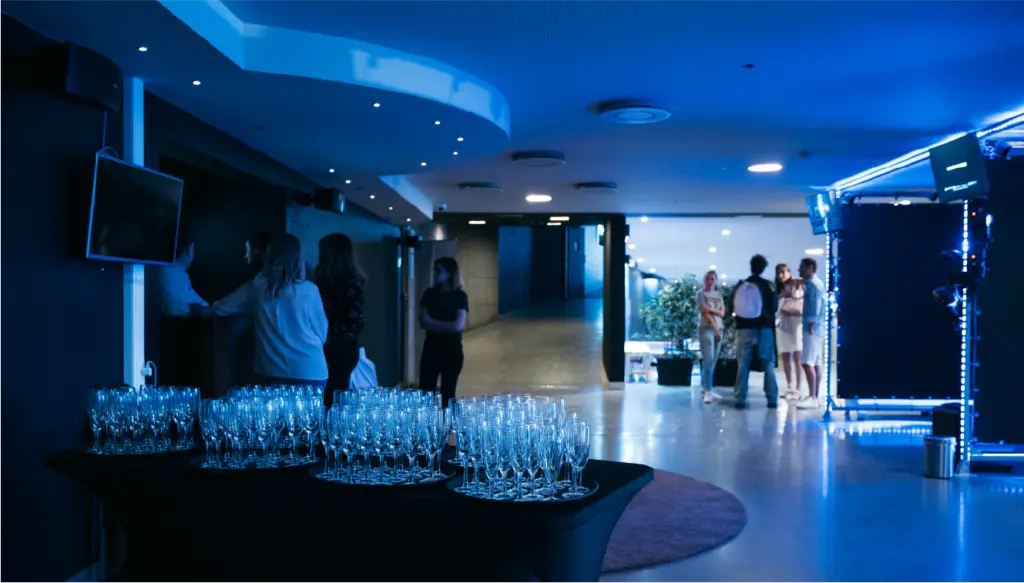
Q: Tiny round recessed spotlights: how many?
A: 12